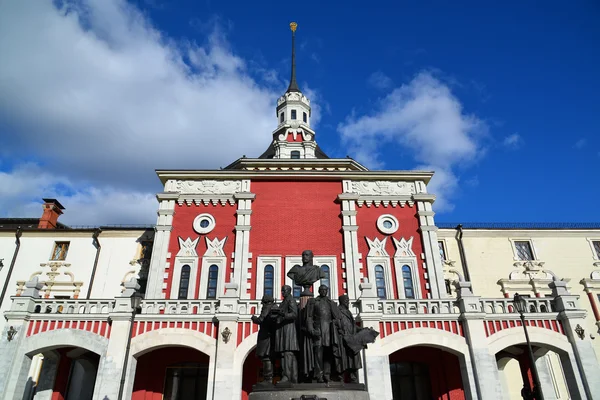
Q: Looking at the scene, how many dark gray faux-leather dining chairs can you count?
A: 0